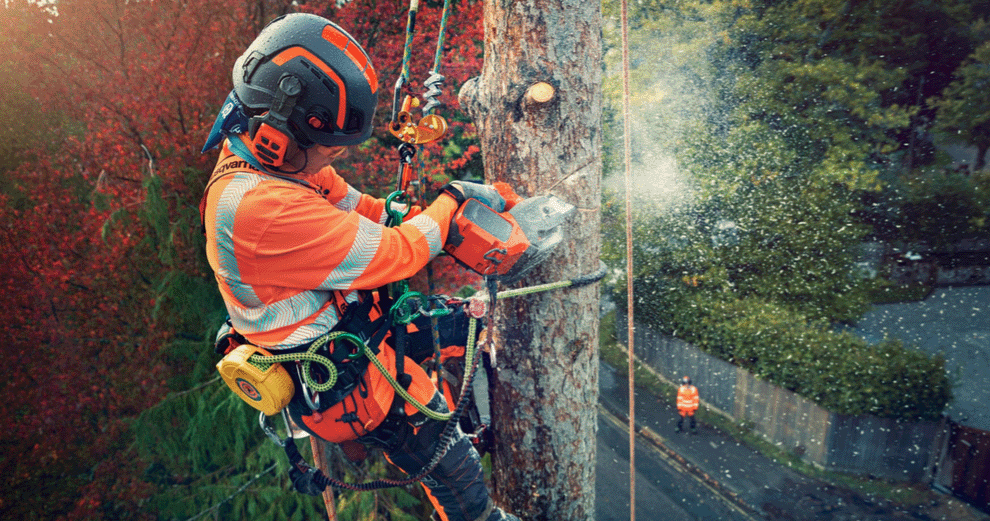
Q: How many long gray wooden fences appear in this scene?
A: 1